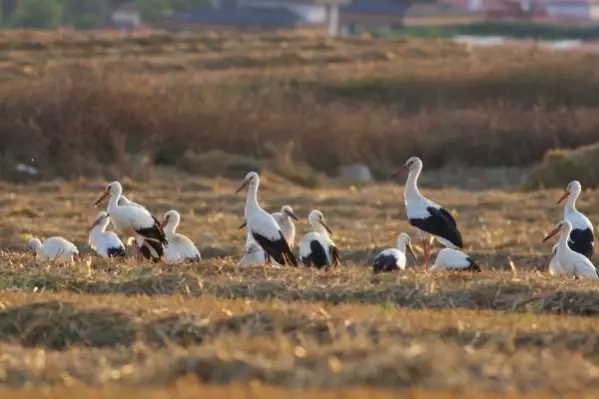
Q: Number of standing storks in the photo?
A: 4